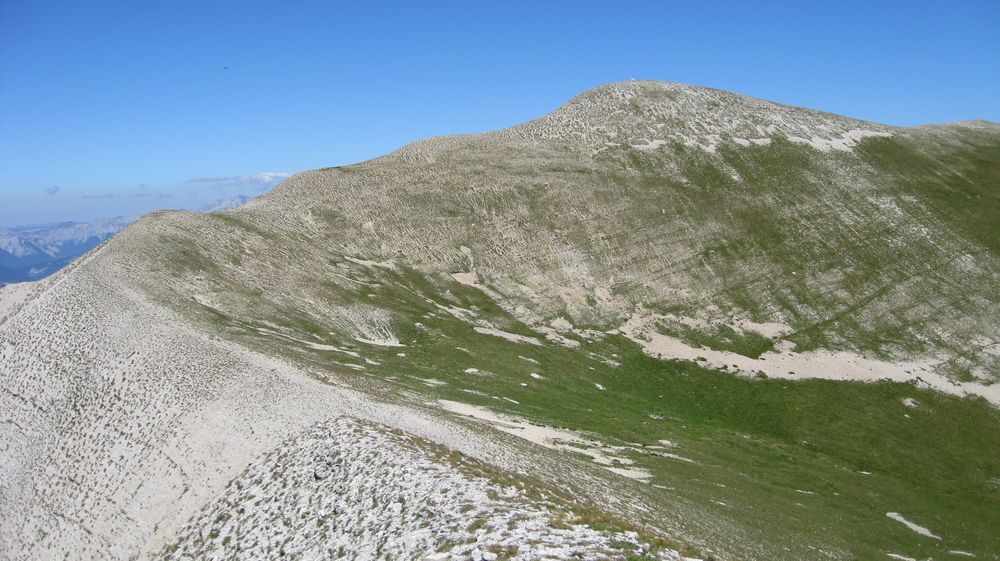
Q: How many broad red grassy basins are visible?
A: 0